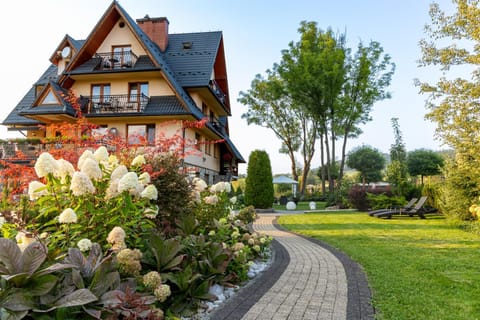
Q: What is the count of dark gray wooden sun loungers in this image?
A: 2